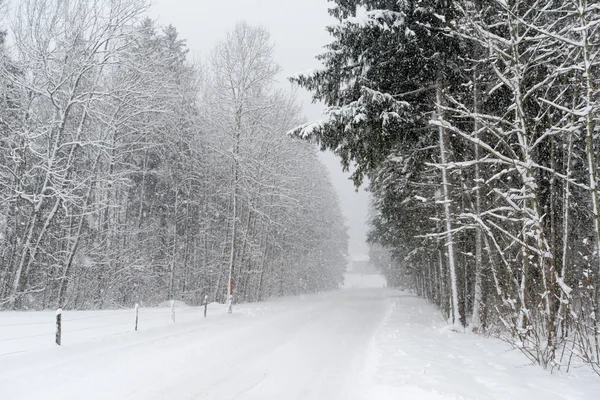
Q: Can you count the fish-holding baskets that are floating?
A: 0